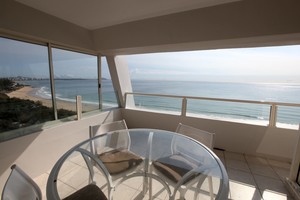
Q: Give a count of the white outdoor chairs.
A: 3